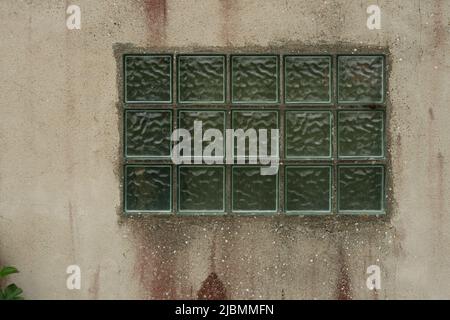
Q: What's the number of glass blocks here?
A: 15